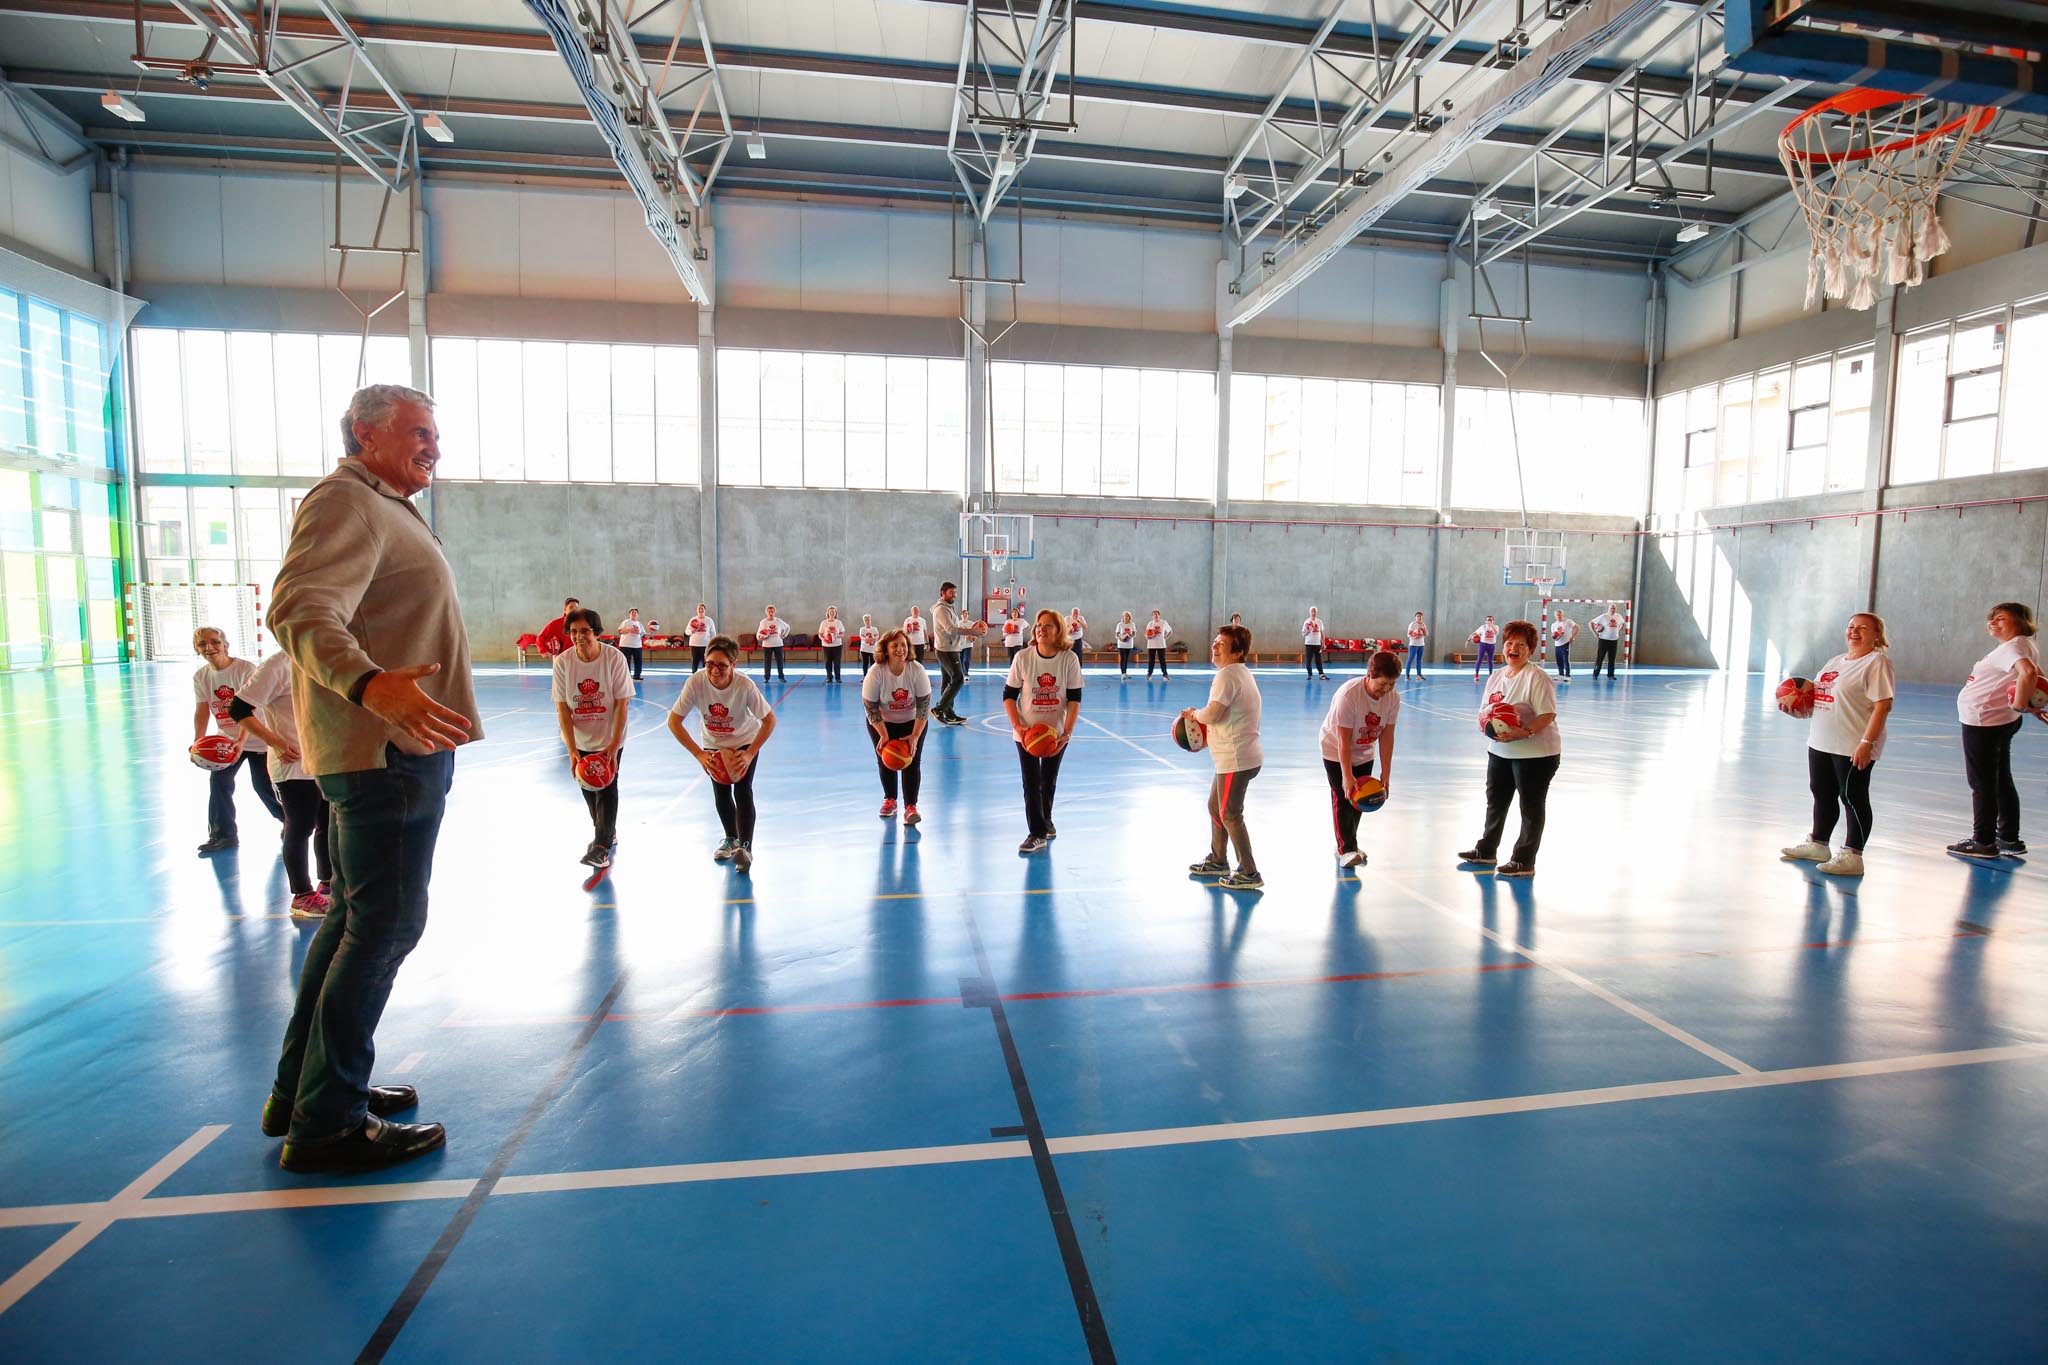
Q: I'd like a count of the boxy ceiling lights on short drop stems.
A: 7